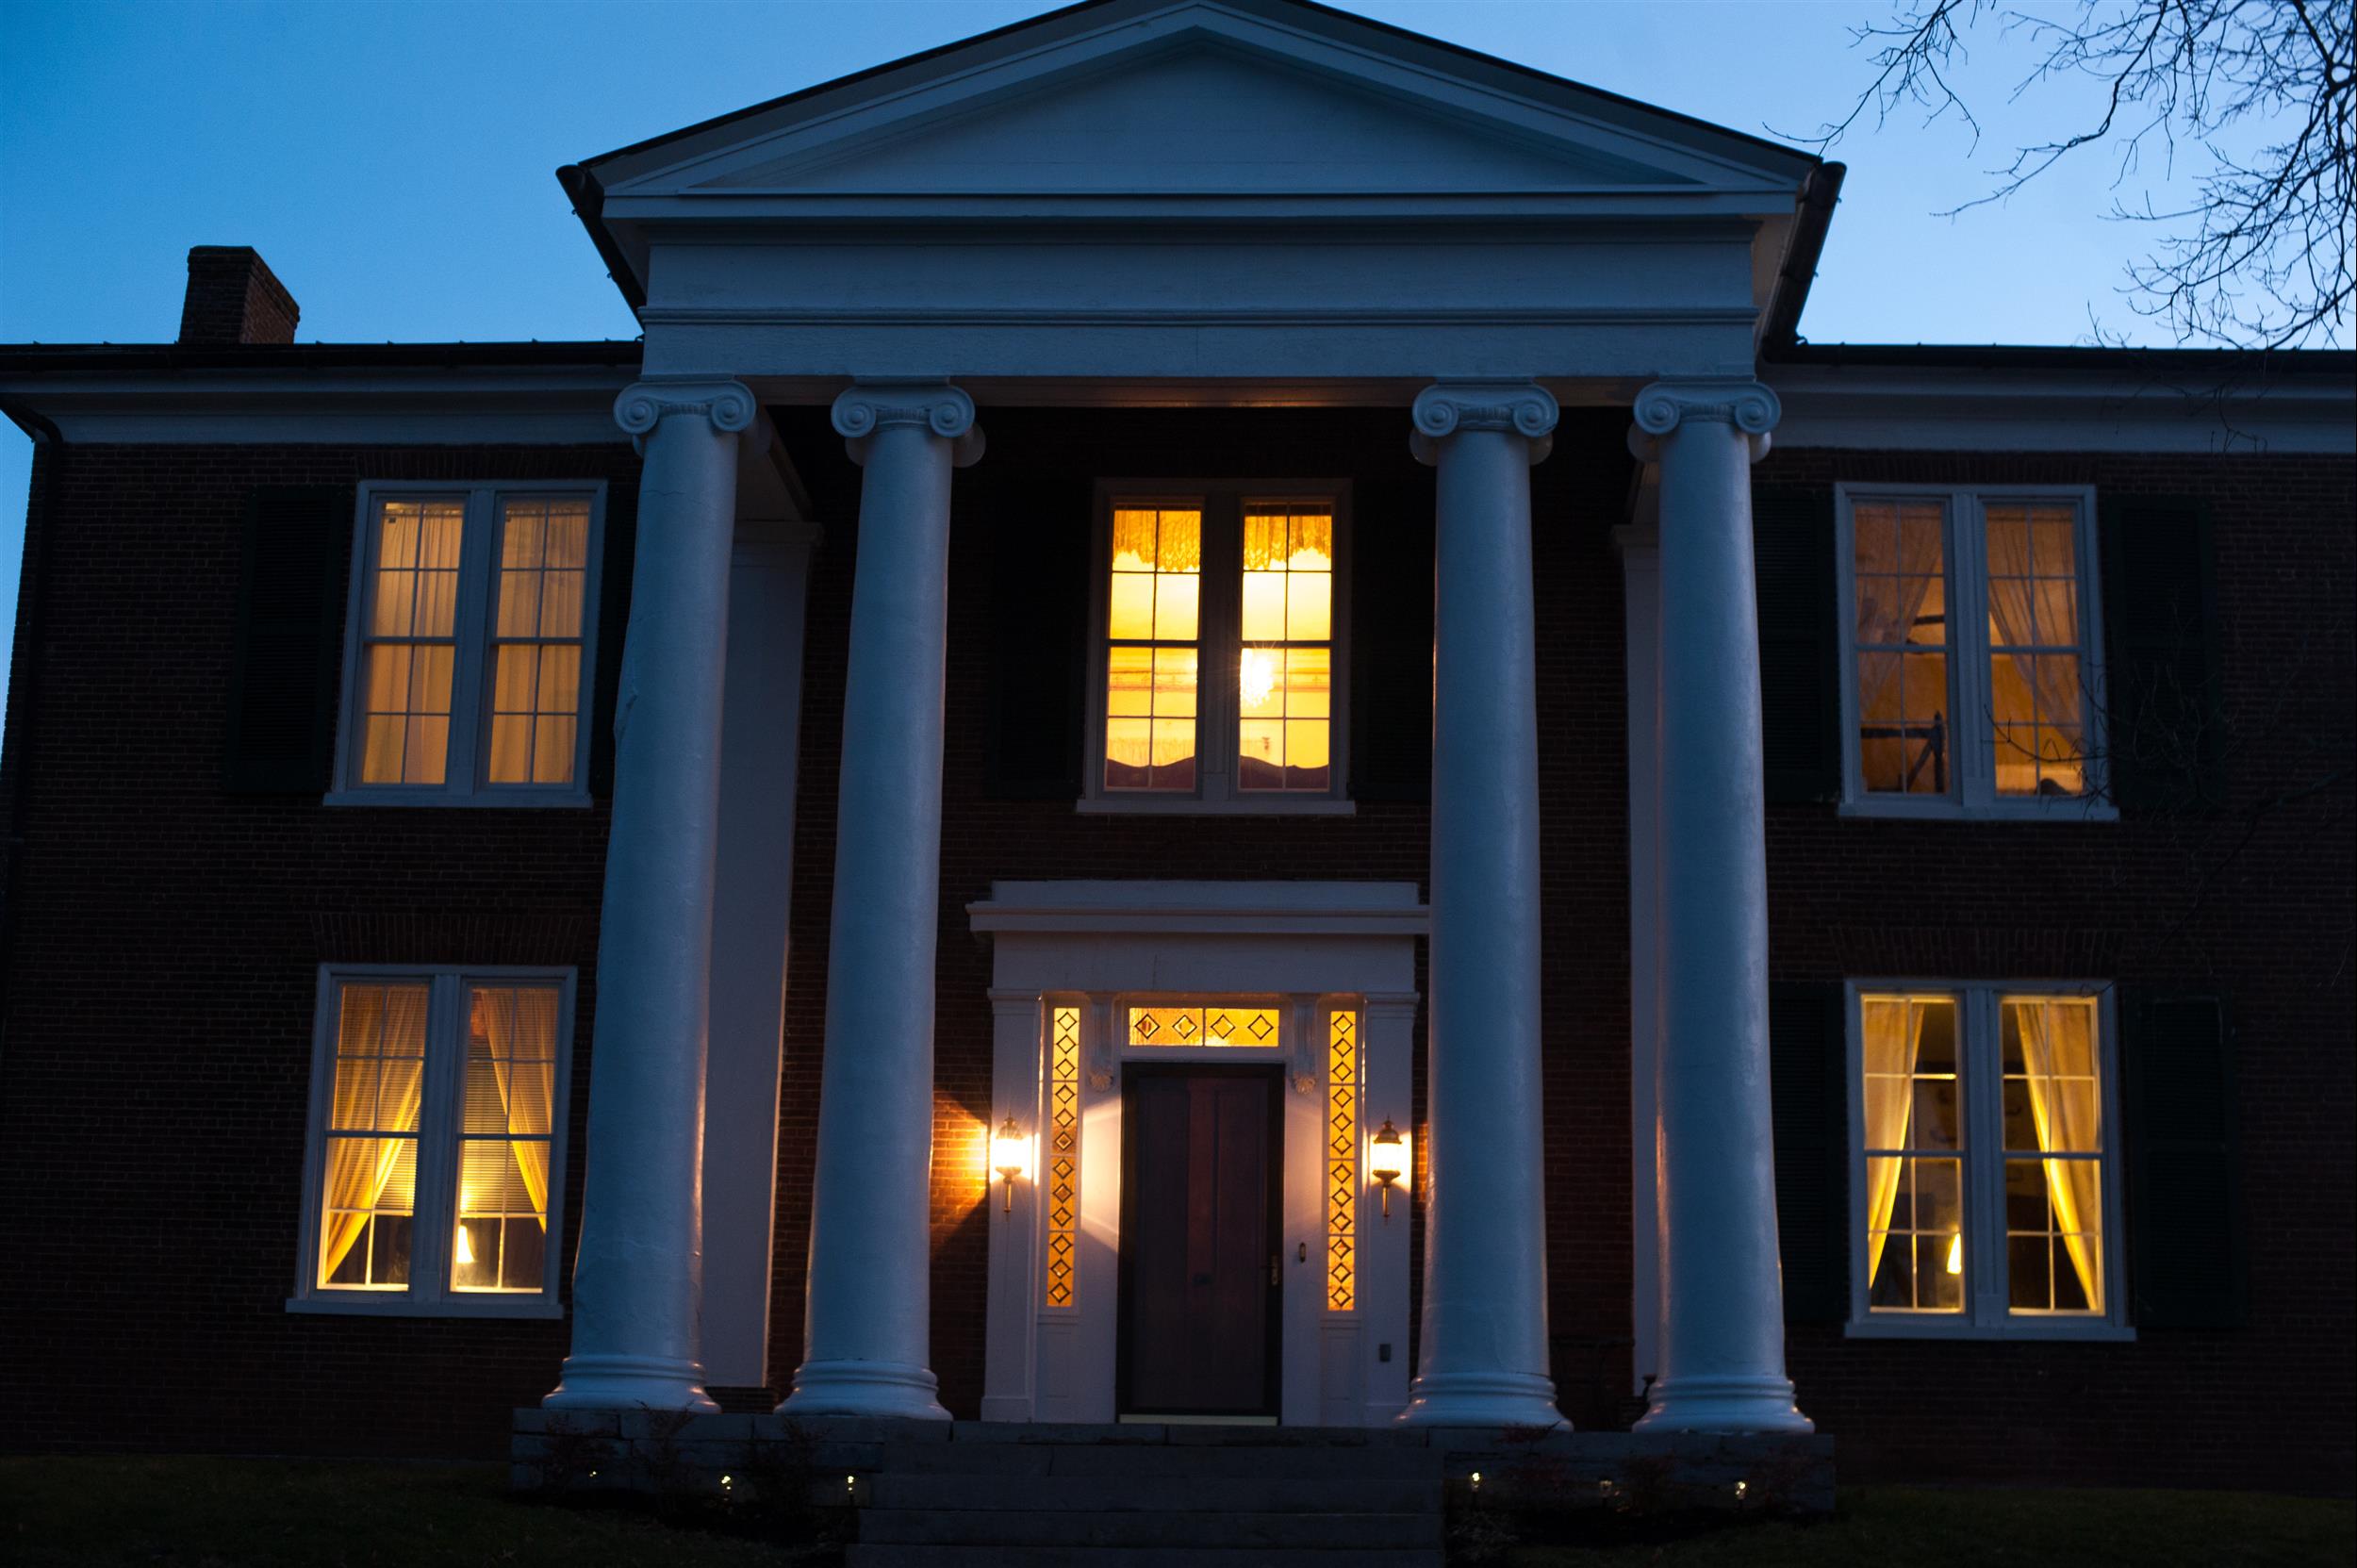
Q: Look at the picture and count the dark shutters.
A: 8